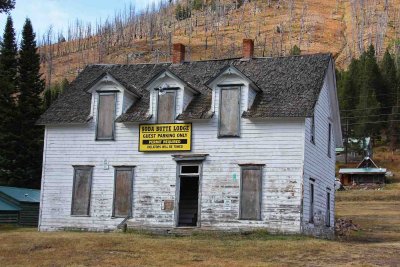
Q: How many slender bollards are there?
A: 0